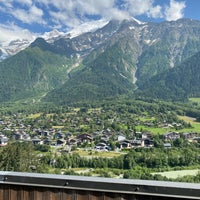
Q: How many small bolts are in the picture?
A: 3